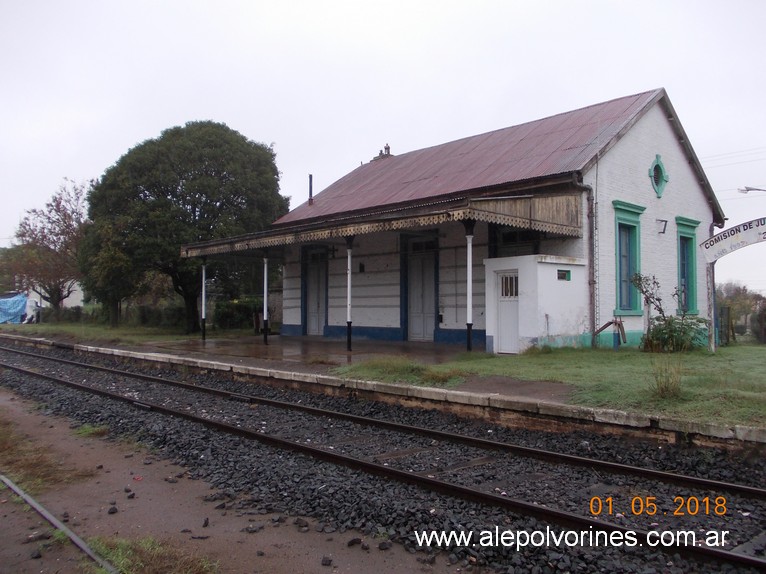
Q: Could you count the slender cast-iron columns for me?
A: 4